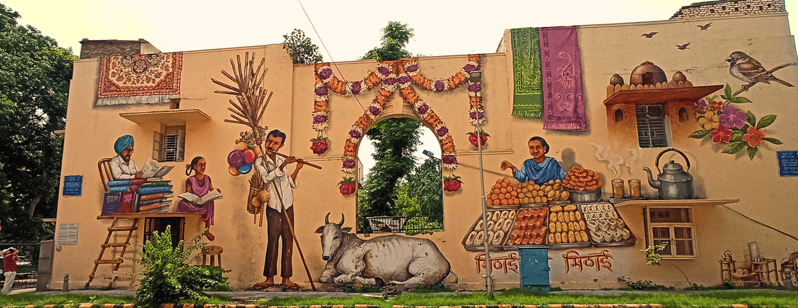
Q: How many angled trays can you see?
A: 4